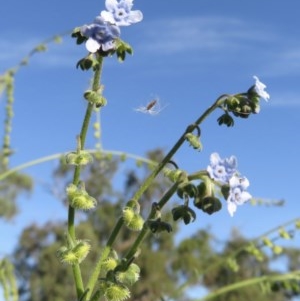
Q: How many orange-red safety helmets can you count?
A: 0